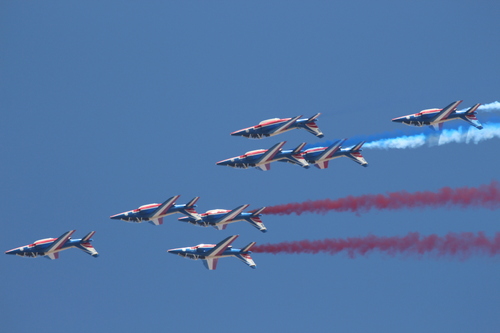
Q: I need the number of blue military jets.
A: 8